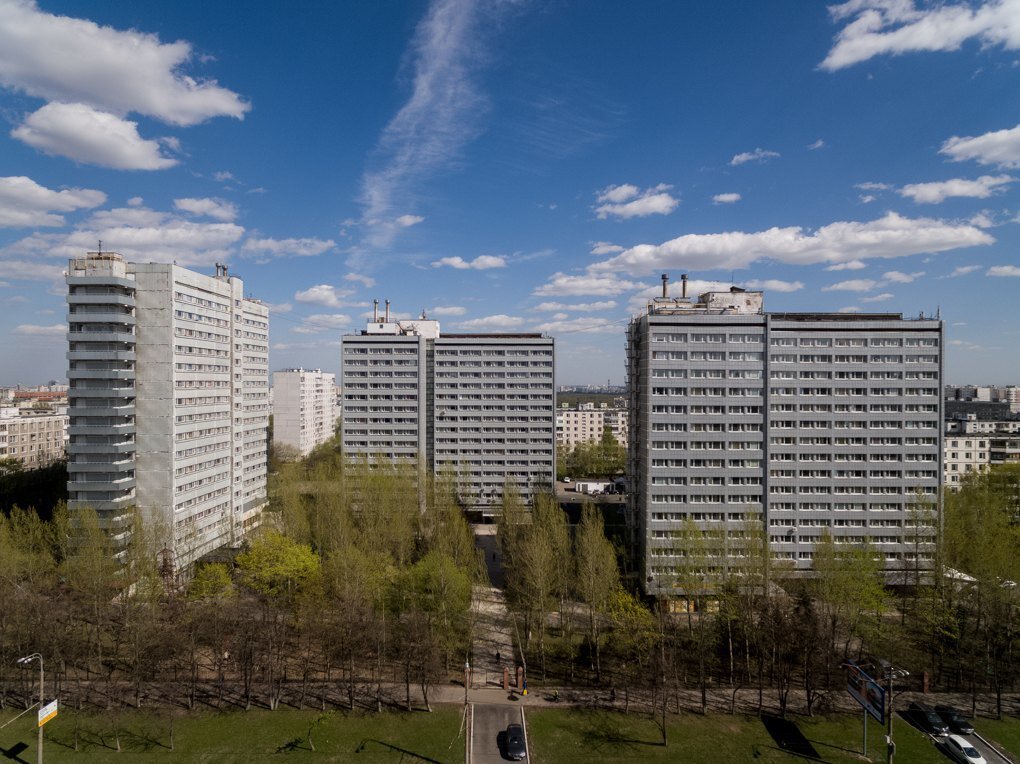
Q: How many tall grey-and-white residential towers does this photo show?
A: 3